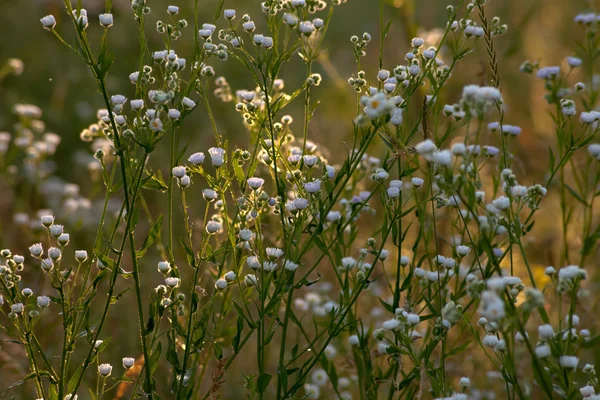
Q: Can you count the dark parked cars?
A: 0